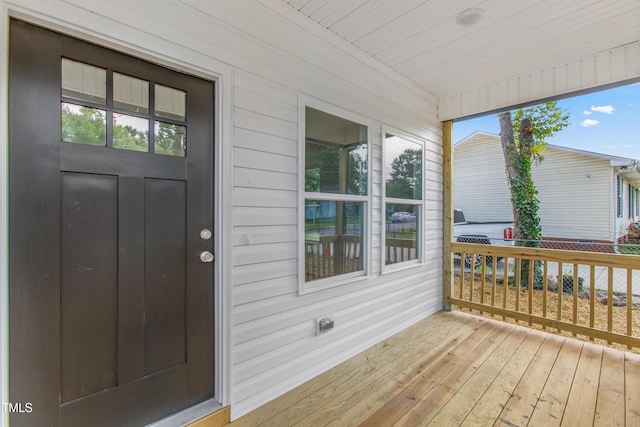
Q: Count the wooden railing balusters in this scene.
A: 13